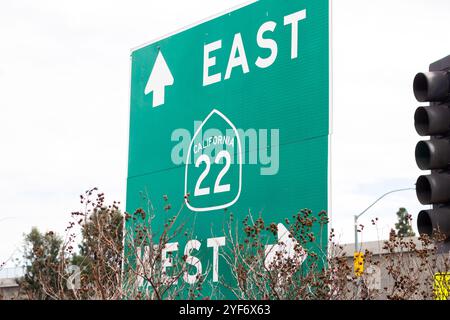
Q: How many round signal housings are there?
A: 5